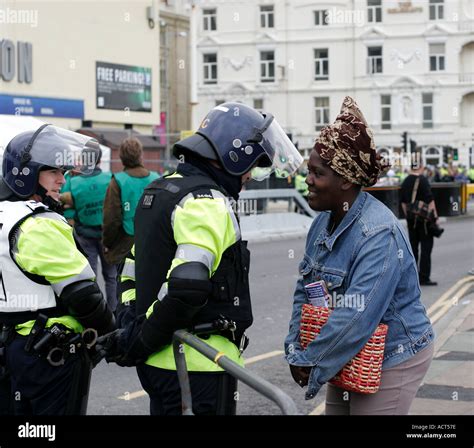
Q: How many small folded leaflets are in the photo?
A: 1